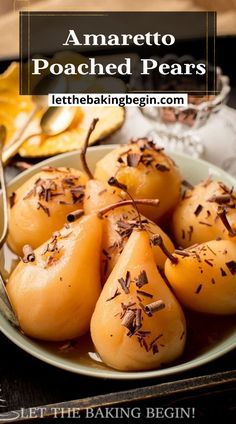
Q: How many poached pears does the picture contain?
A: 7